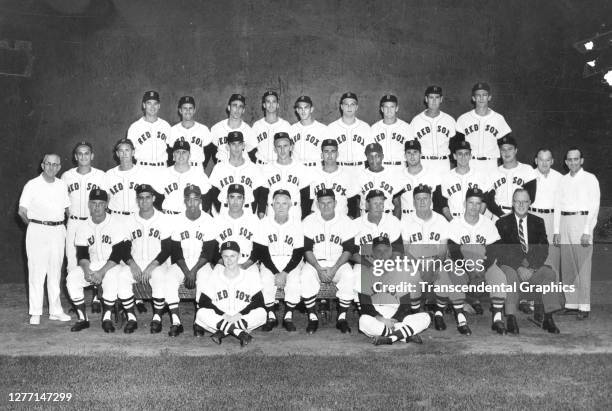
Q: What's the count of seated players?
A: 11